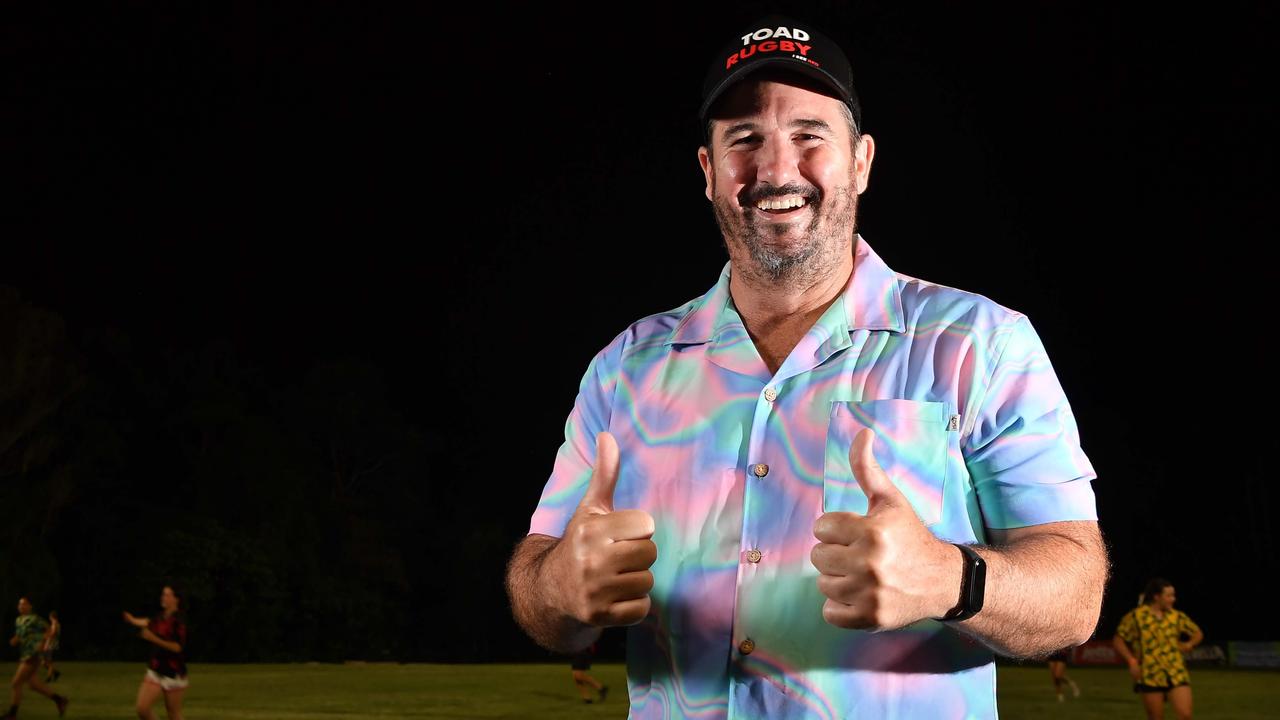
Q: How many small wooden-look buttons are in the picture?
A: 4